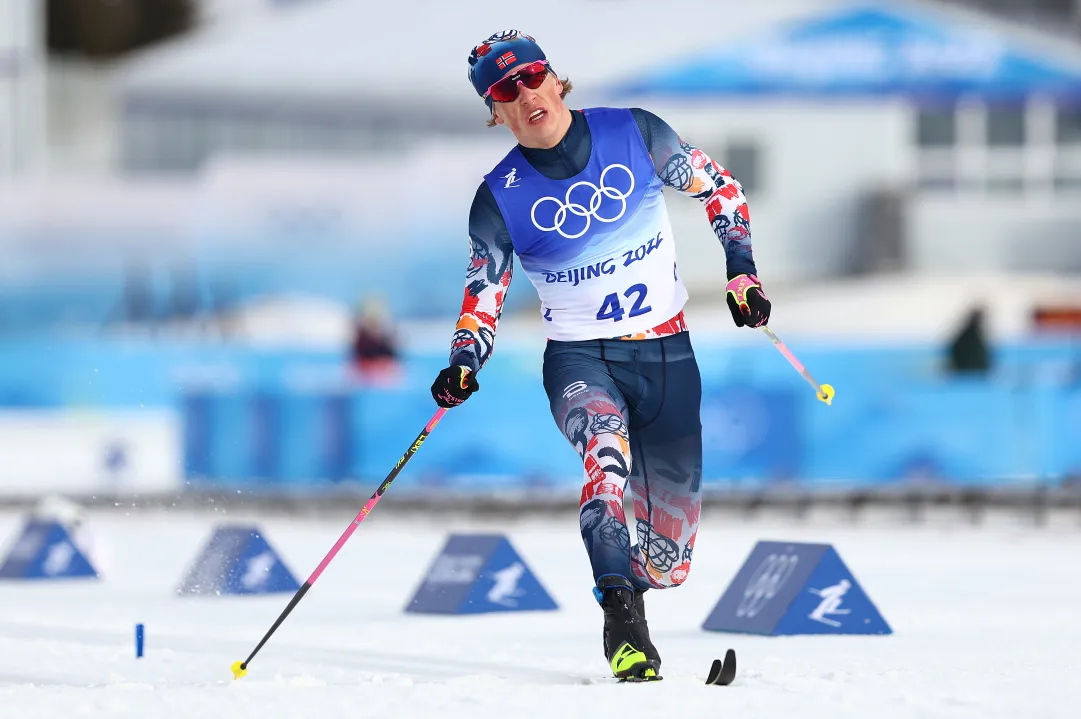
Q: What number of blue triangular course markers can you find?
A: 4